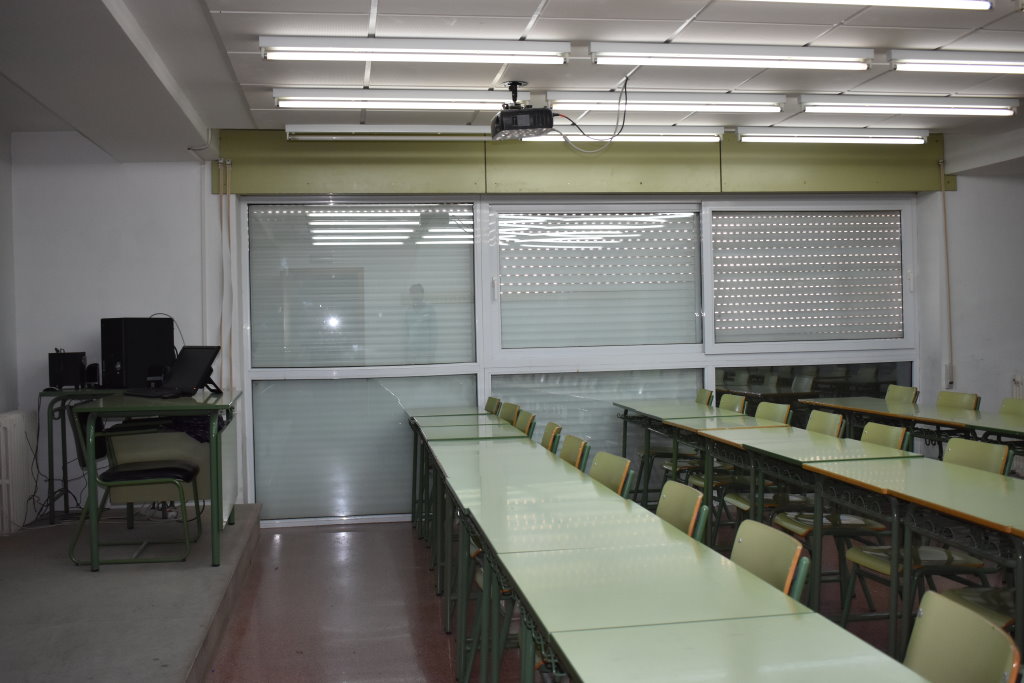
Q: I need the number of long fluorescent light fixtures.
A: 10